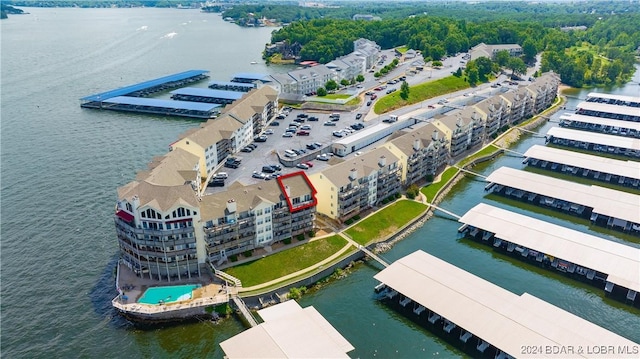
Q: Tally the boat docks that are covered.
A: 14